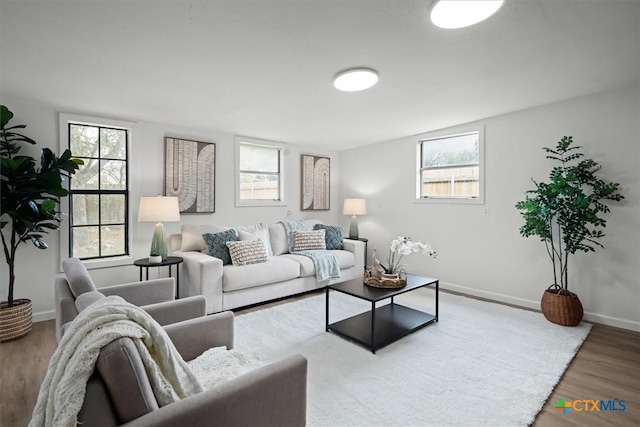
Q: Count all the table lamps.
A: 2